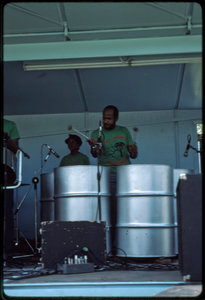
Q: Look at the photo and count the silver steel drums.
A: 4